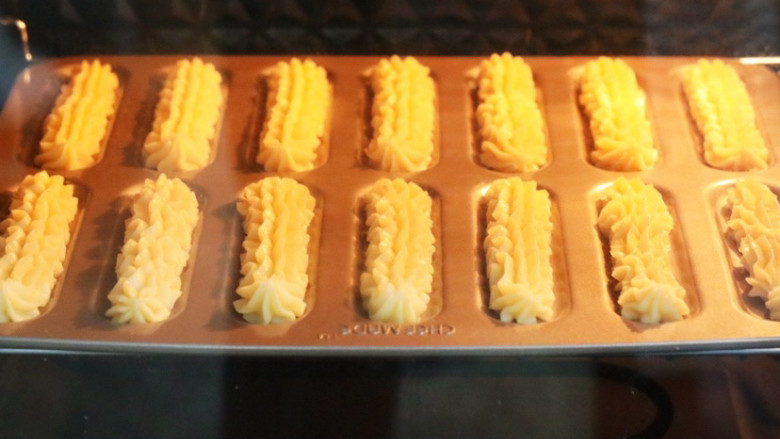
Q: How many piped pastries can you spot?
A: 14